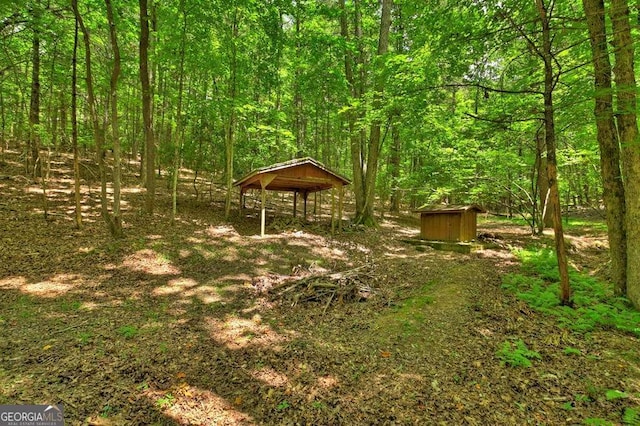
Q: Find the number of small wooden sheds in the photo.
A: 1